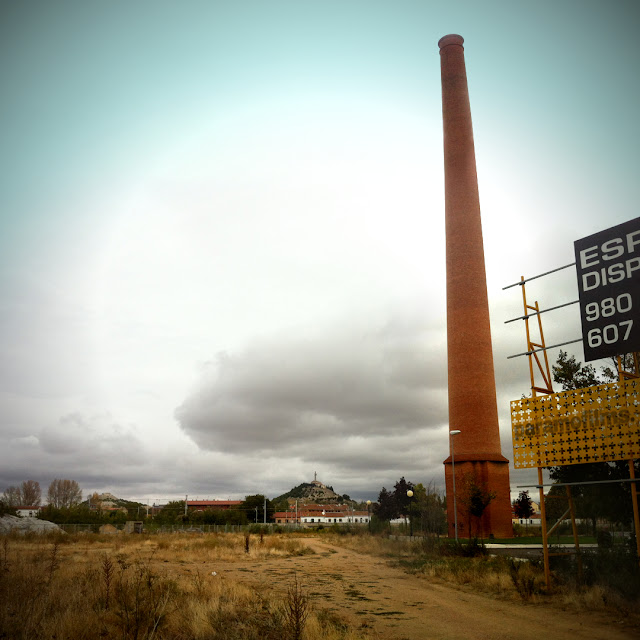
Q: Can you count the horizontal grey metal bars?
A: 4